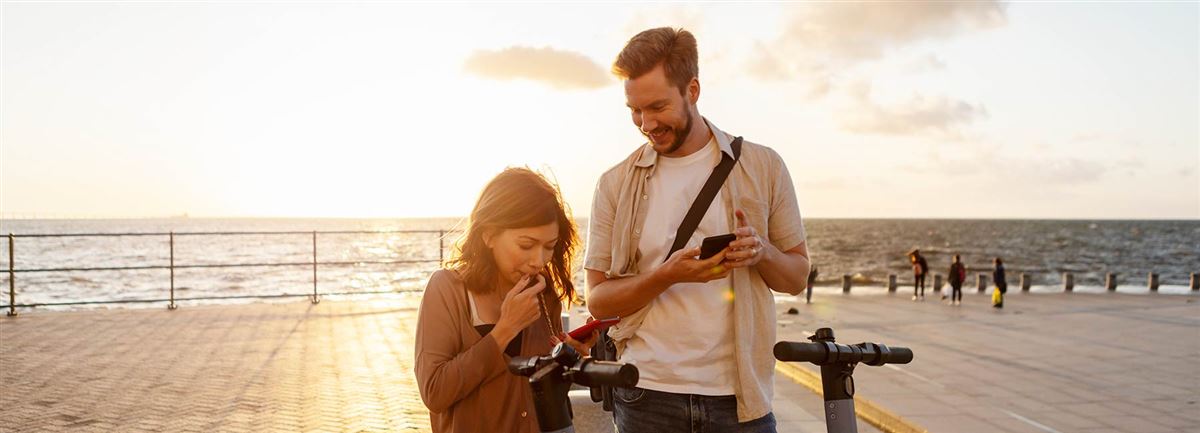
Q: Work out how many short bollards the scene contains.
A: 9